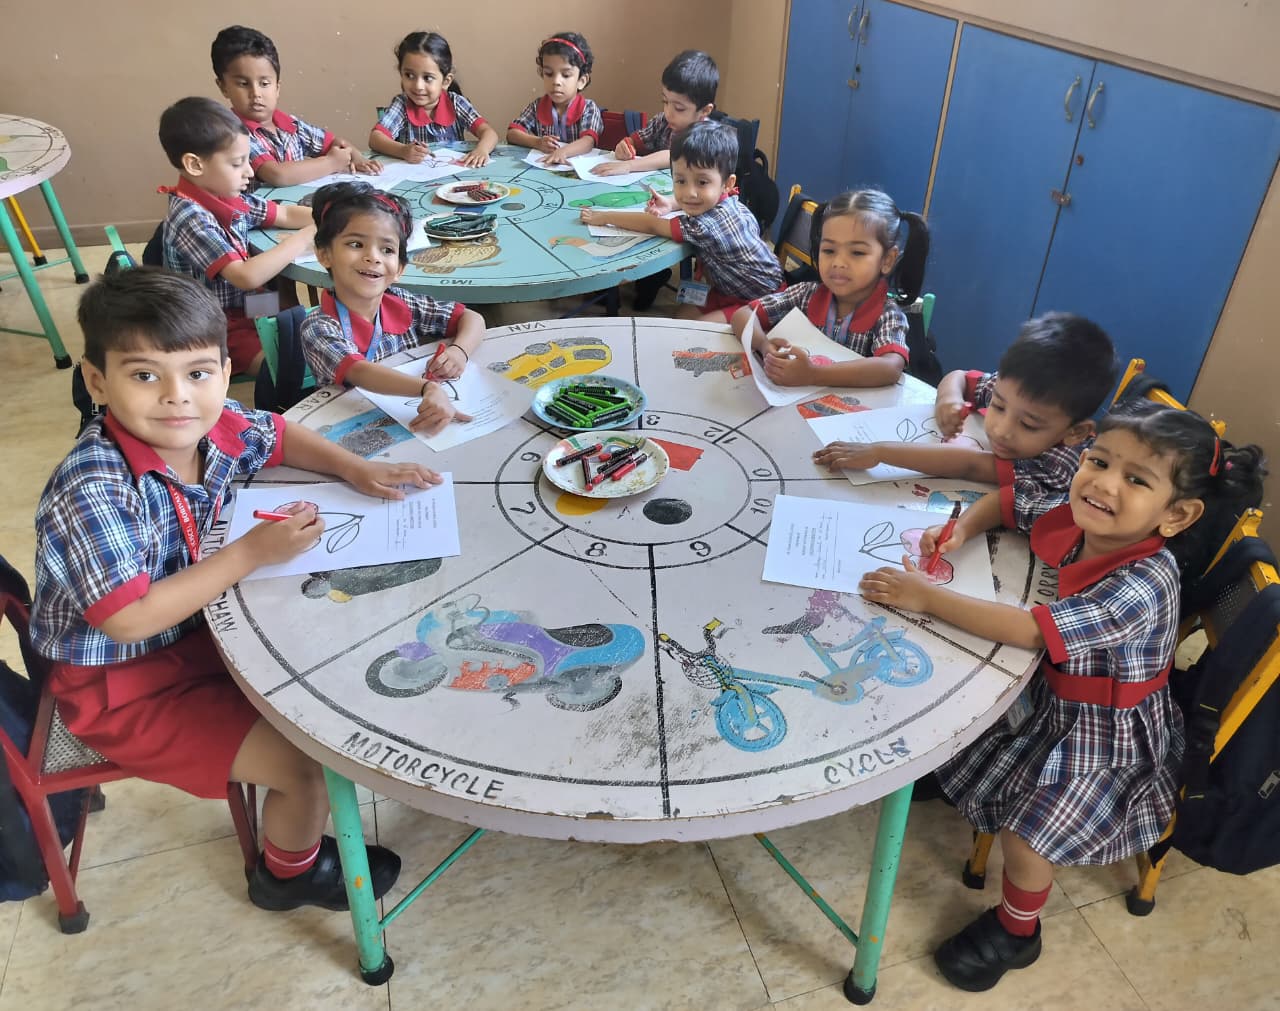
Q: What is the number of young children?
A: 11